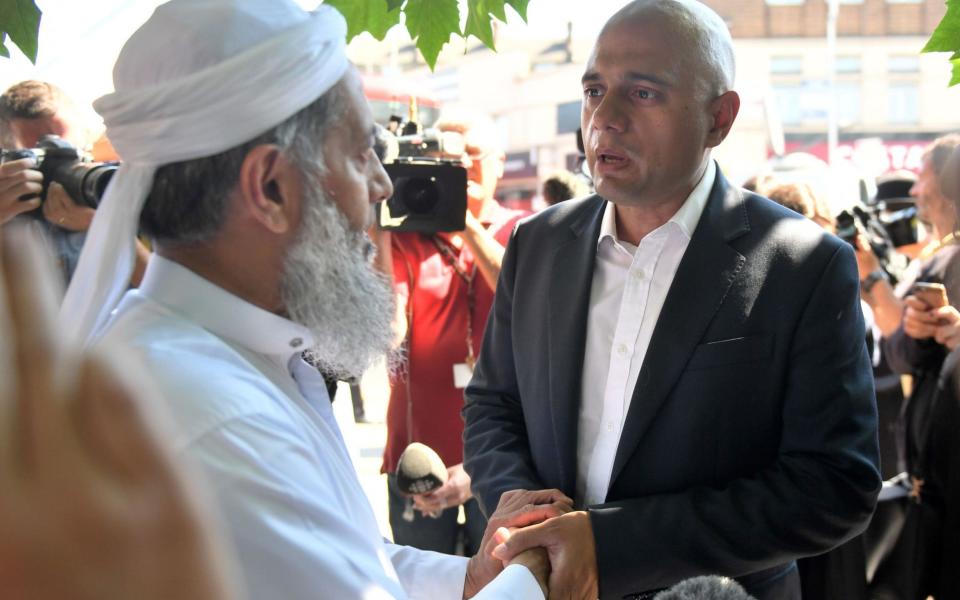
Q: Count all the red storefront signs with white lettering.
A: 1